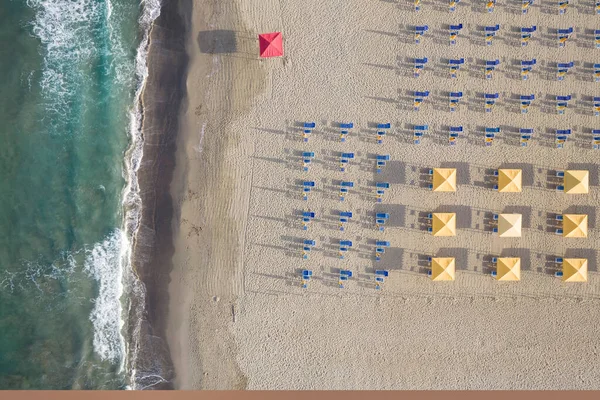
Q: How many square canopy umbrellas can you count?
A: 10